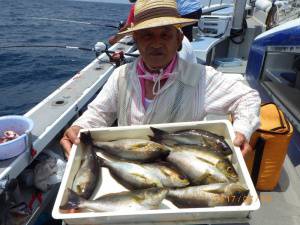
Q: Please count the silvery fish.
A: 8